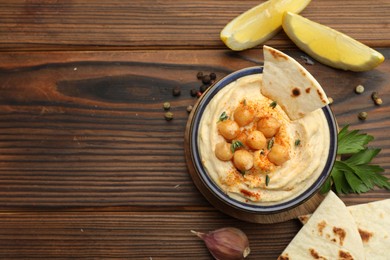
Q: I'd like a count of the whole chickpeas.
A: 7